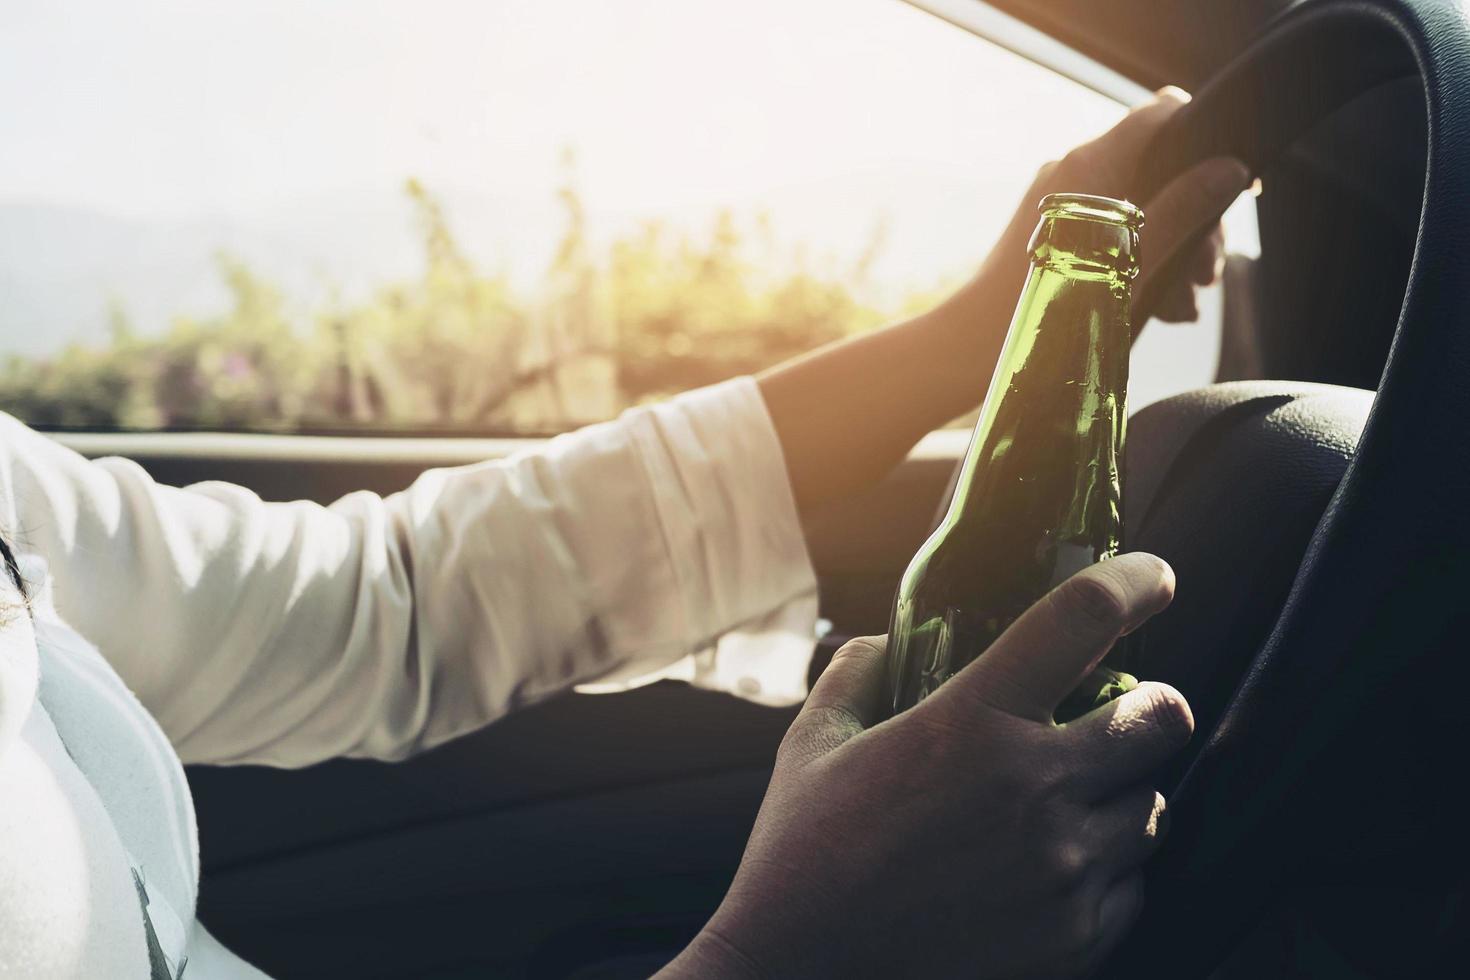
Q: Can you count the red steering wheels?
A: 0